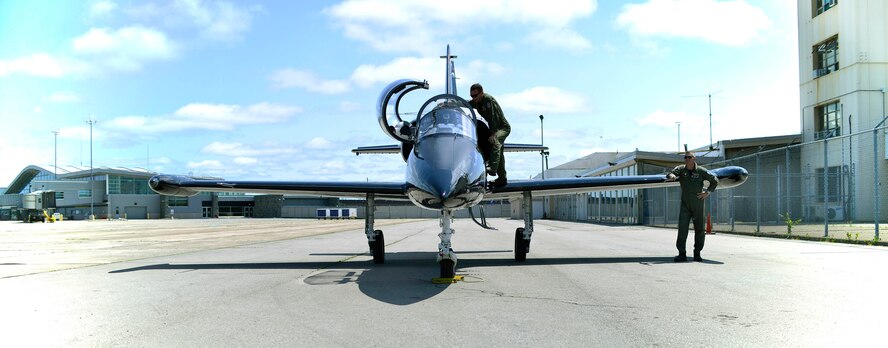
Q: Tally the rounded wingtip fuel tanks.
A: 2